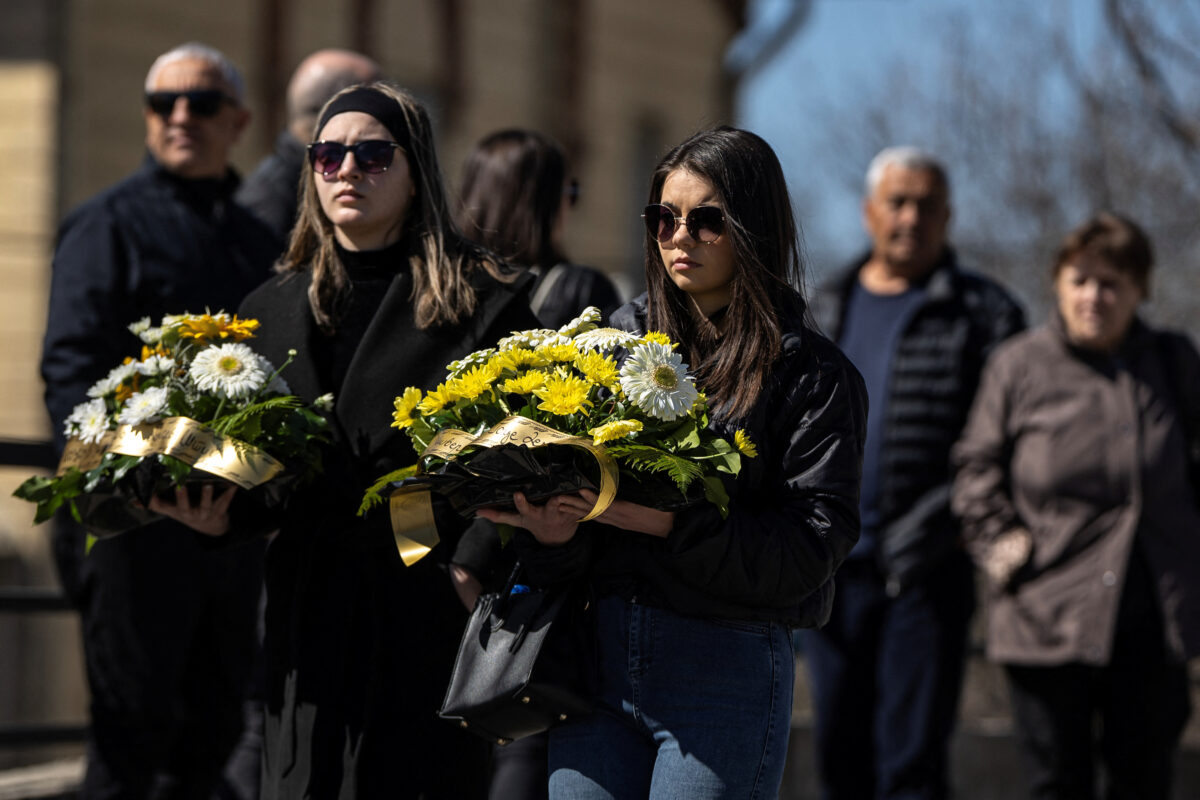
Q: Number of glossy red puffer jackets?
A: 0